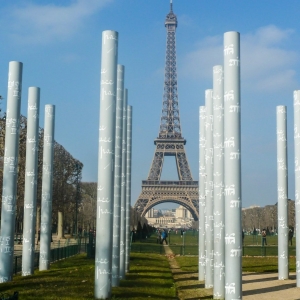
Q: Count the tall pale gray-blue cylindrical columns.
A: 13